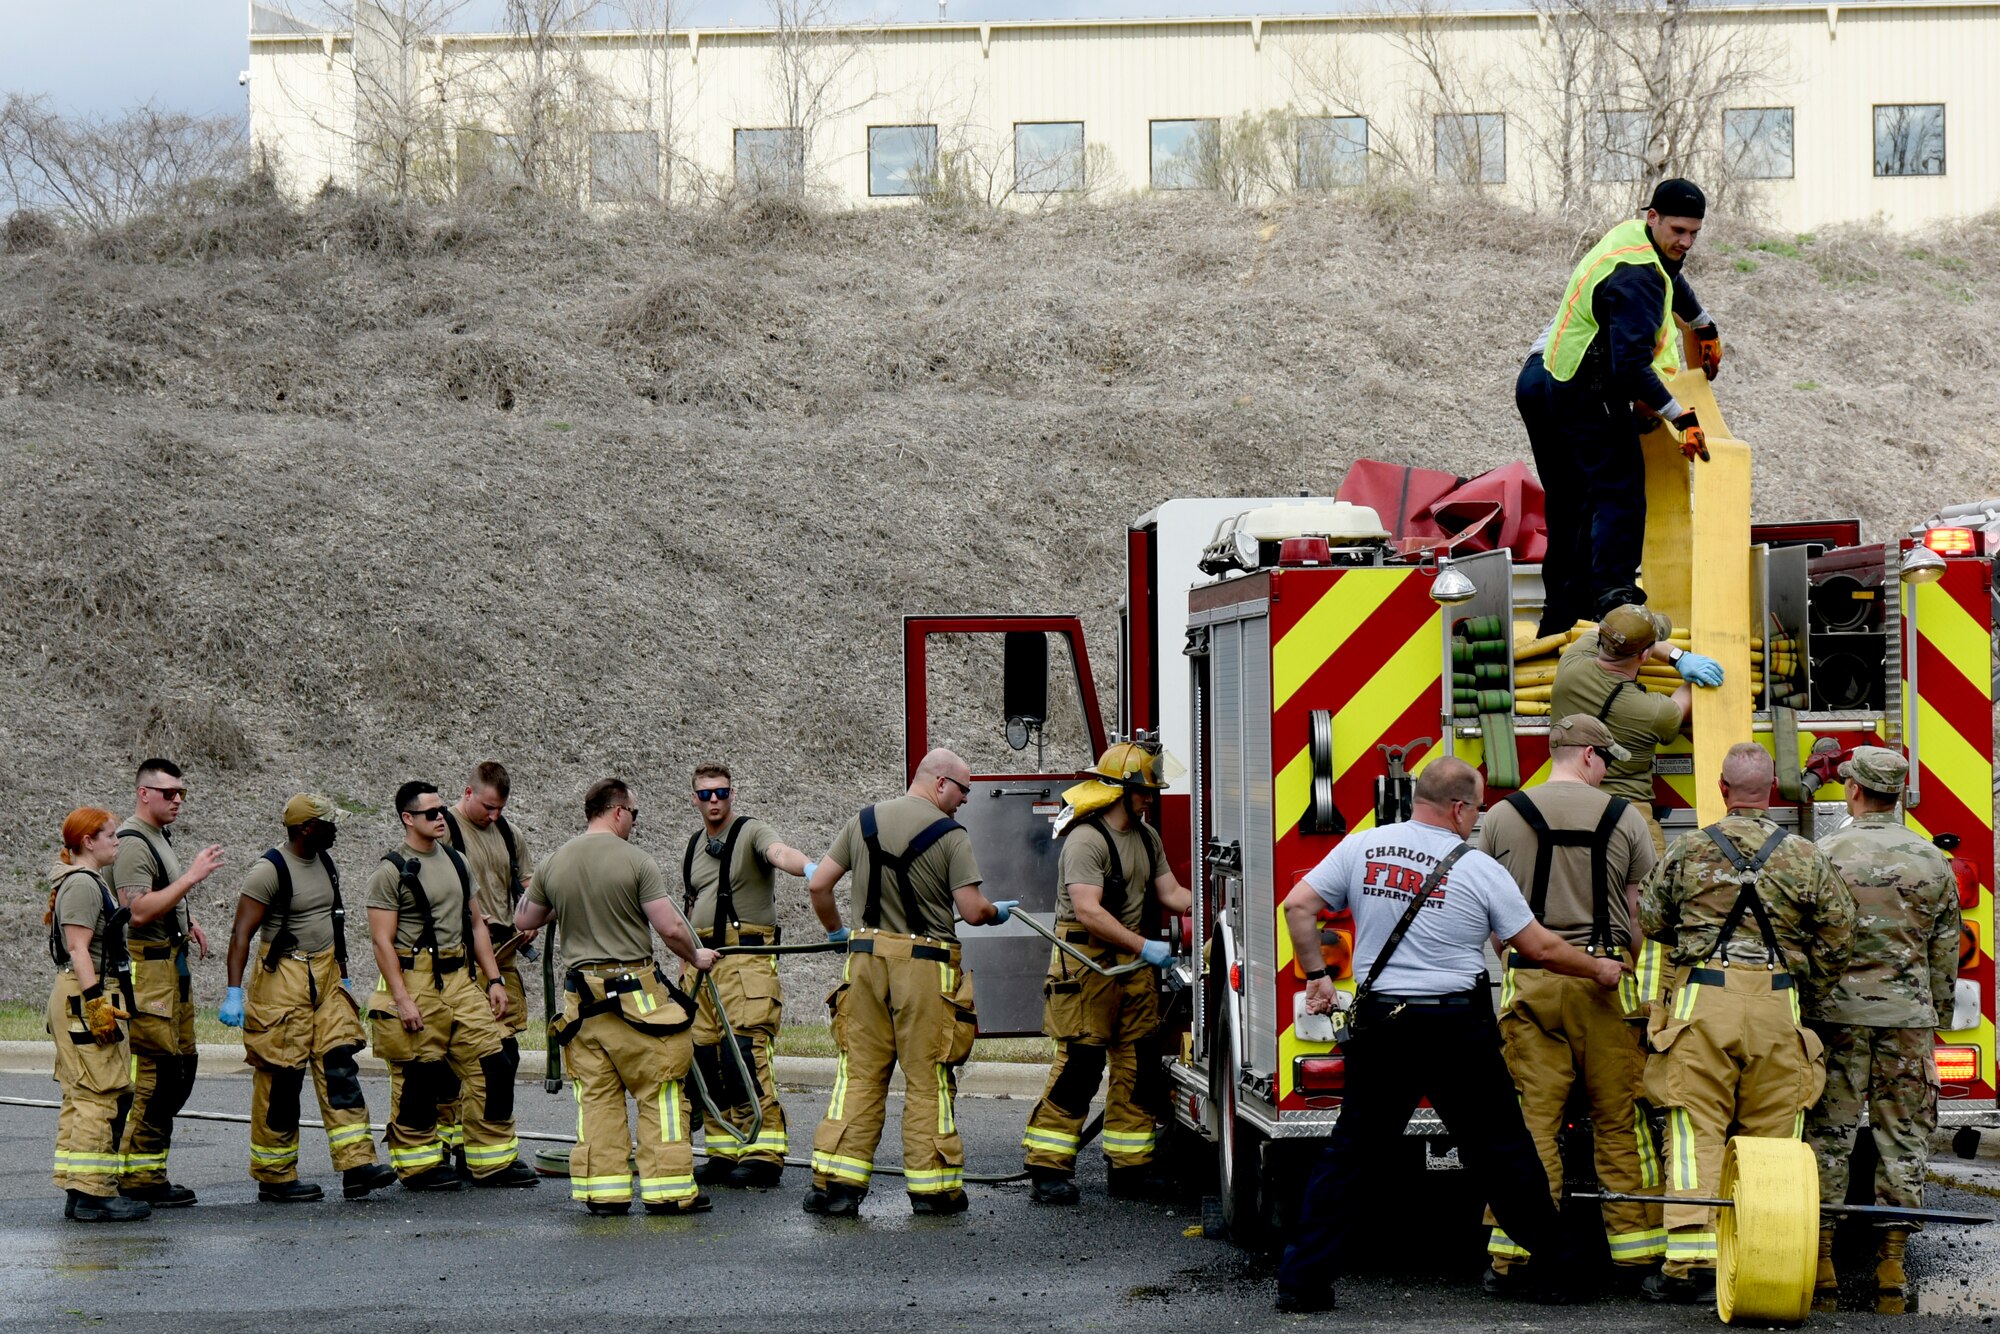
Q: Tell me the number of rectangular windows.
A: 11